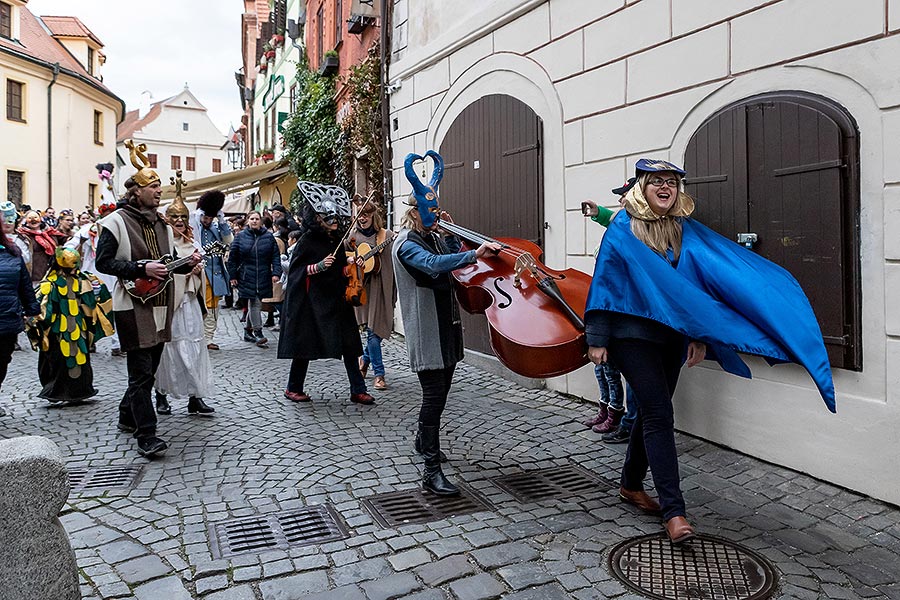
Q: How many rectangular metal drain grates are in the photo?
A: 4